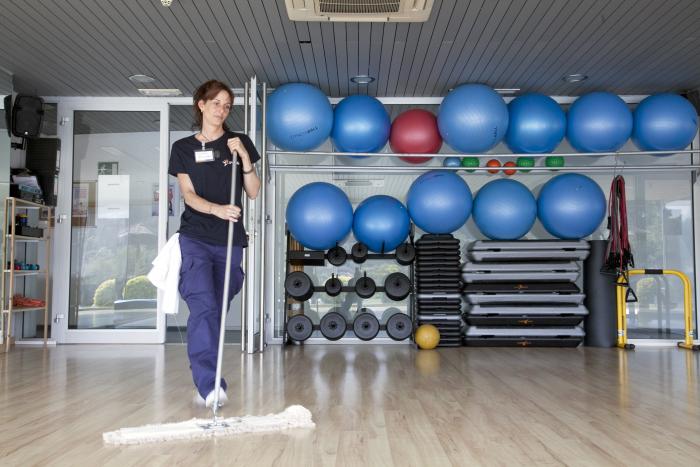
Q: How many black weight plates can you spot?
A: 11